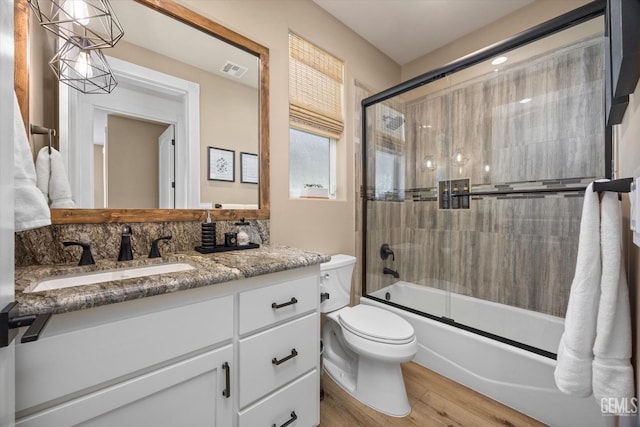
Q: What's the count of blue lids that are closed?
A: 0